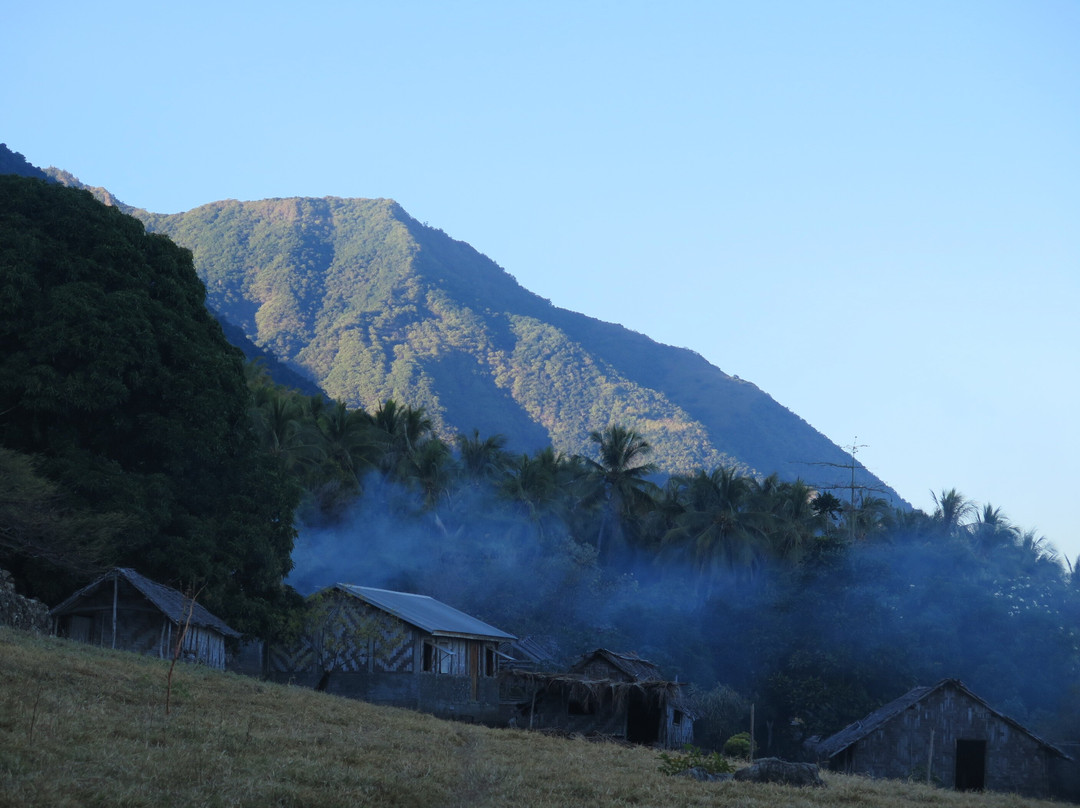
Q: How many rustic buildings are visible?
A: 4